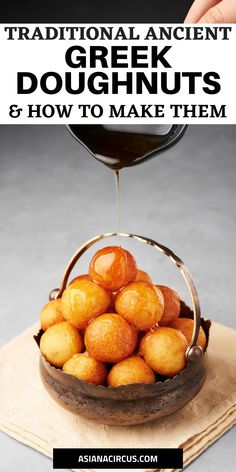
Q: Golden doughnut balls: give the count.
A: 13